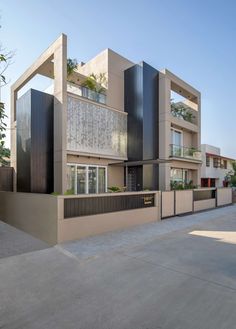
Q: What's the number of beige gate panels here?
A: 3